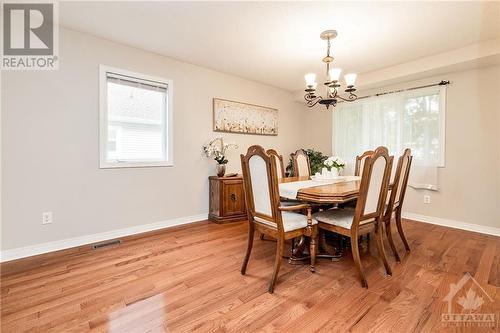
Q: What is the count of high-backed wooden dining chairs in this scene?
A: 6